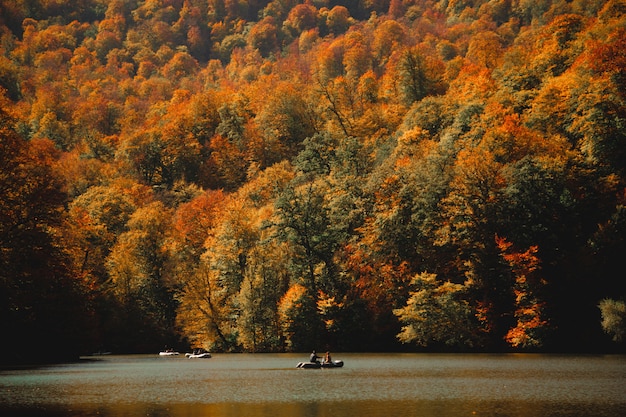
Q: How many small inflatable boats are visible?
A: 3